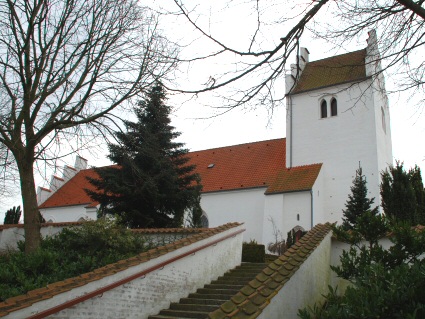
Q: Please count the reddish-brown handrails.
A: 1